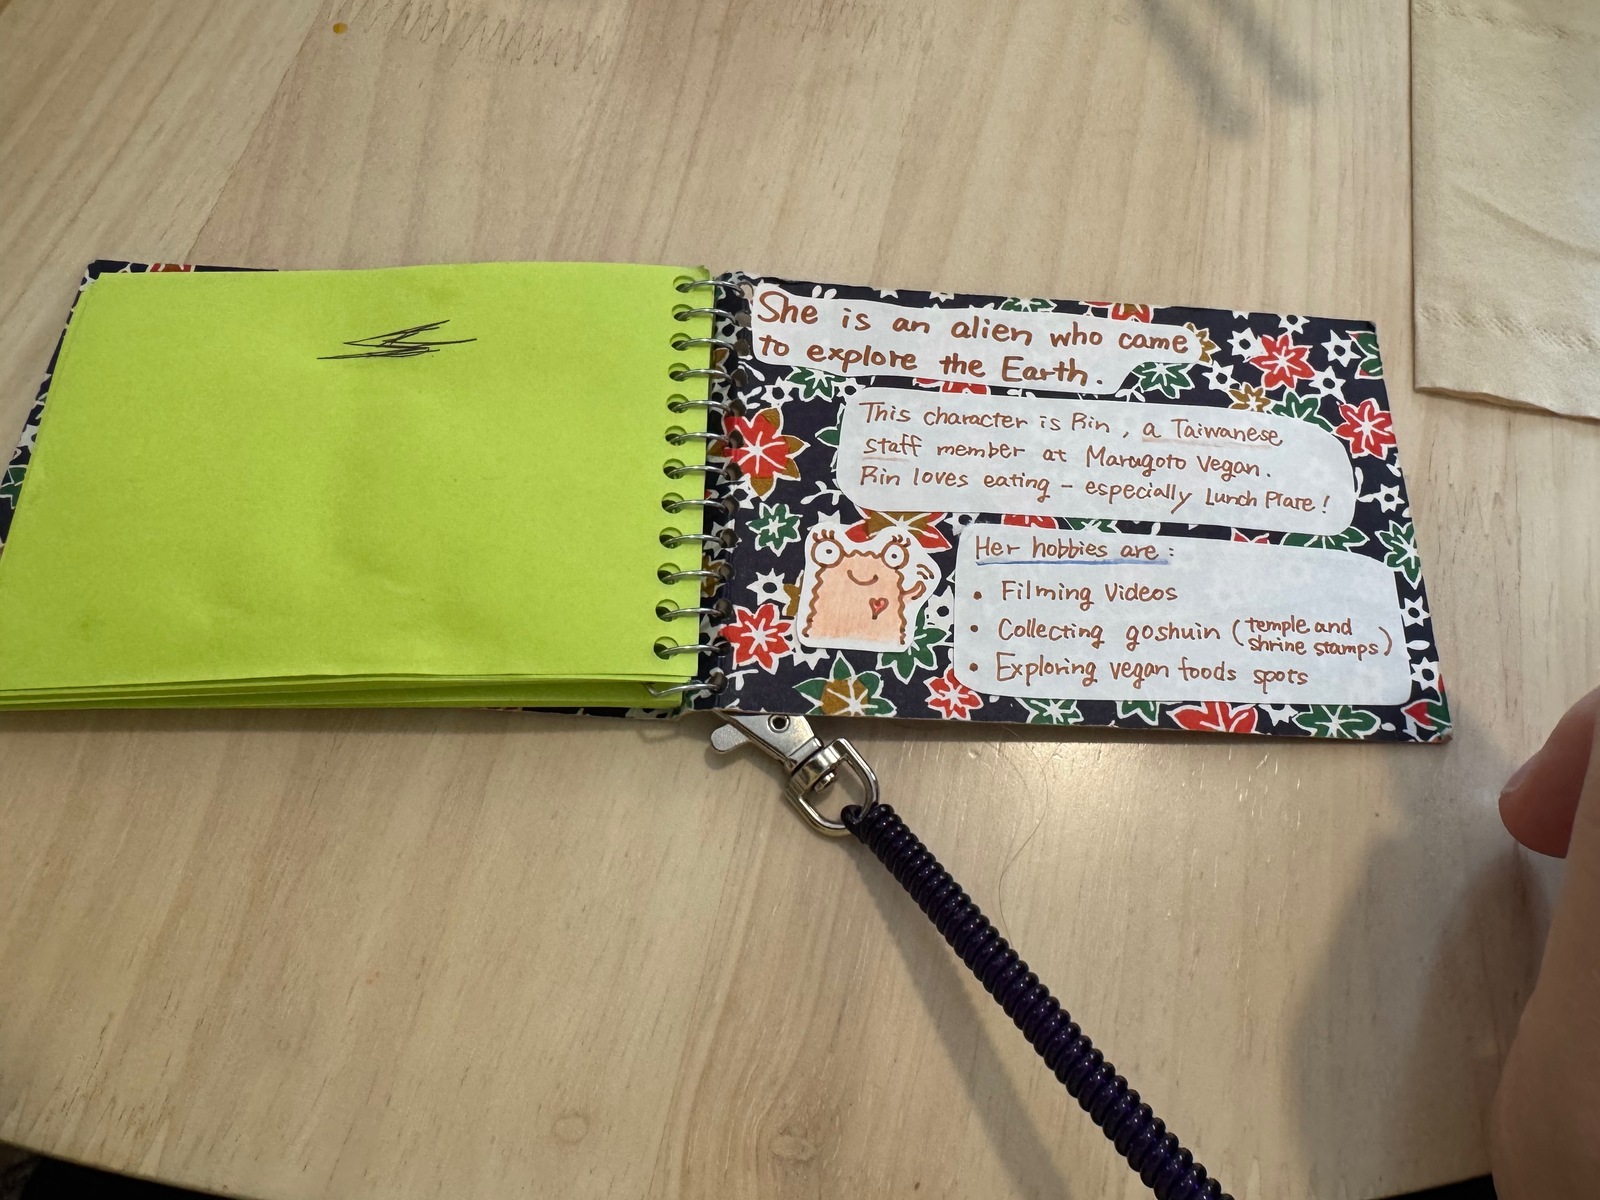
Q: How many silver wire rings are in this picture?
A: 13